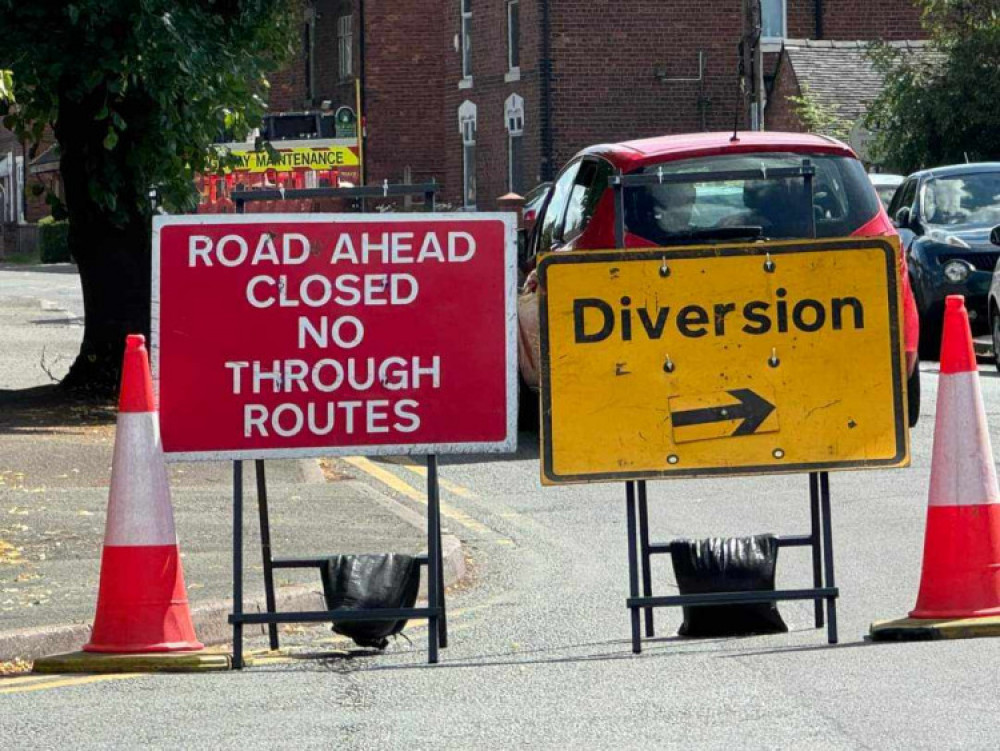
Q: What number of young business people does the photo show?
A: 0